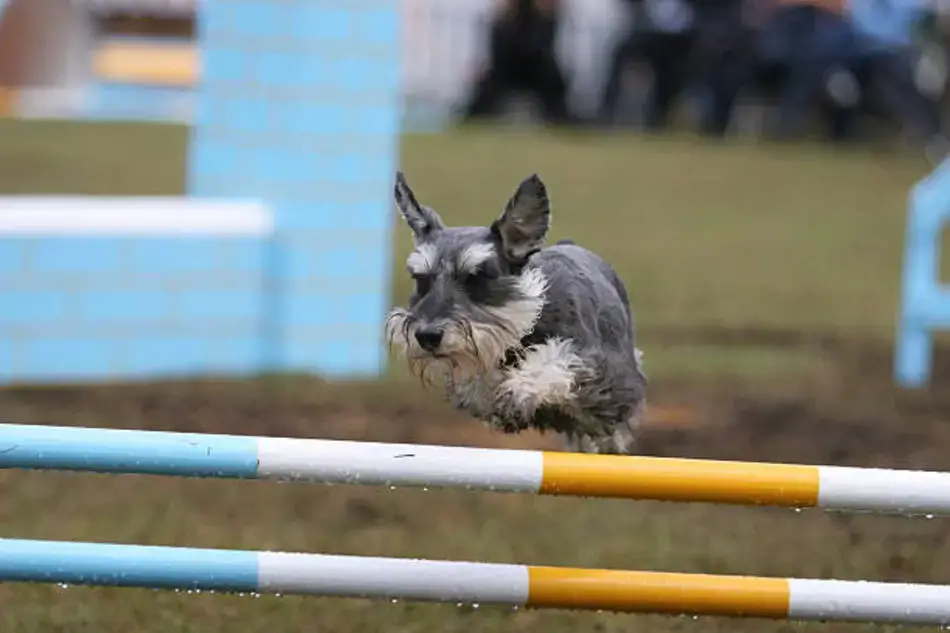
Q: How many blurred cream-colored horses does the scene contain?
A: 0